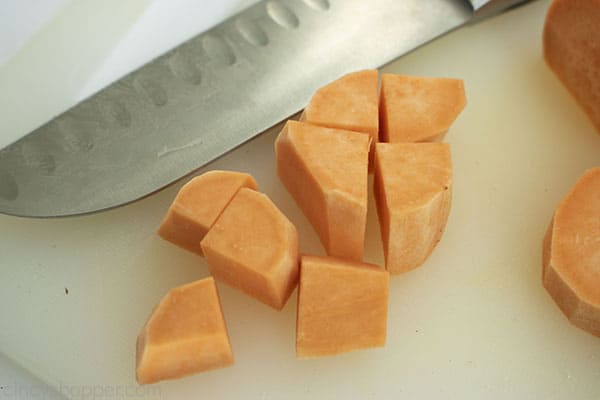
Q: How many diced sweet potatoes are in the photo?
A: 8